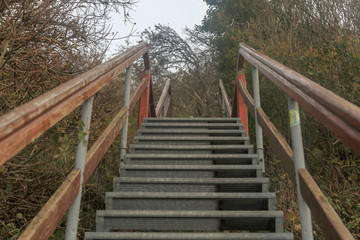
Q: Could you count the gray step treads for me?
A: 11